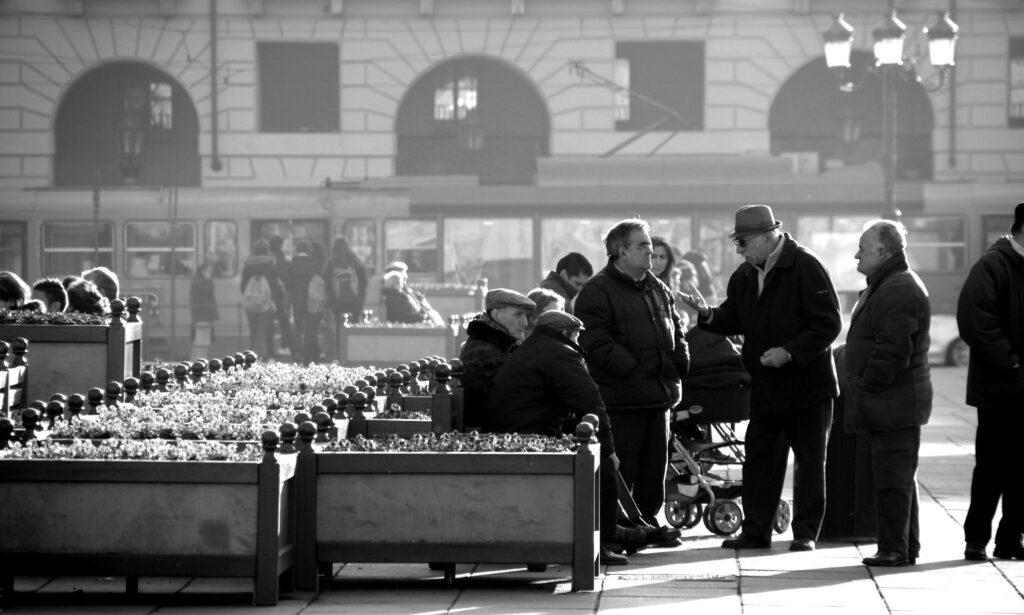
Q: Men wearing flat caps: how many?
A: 2